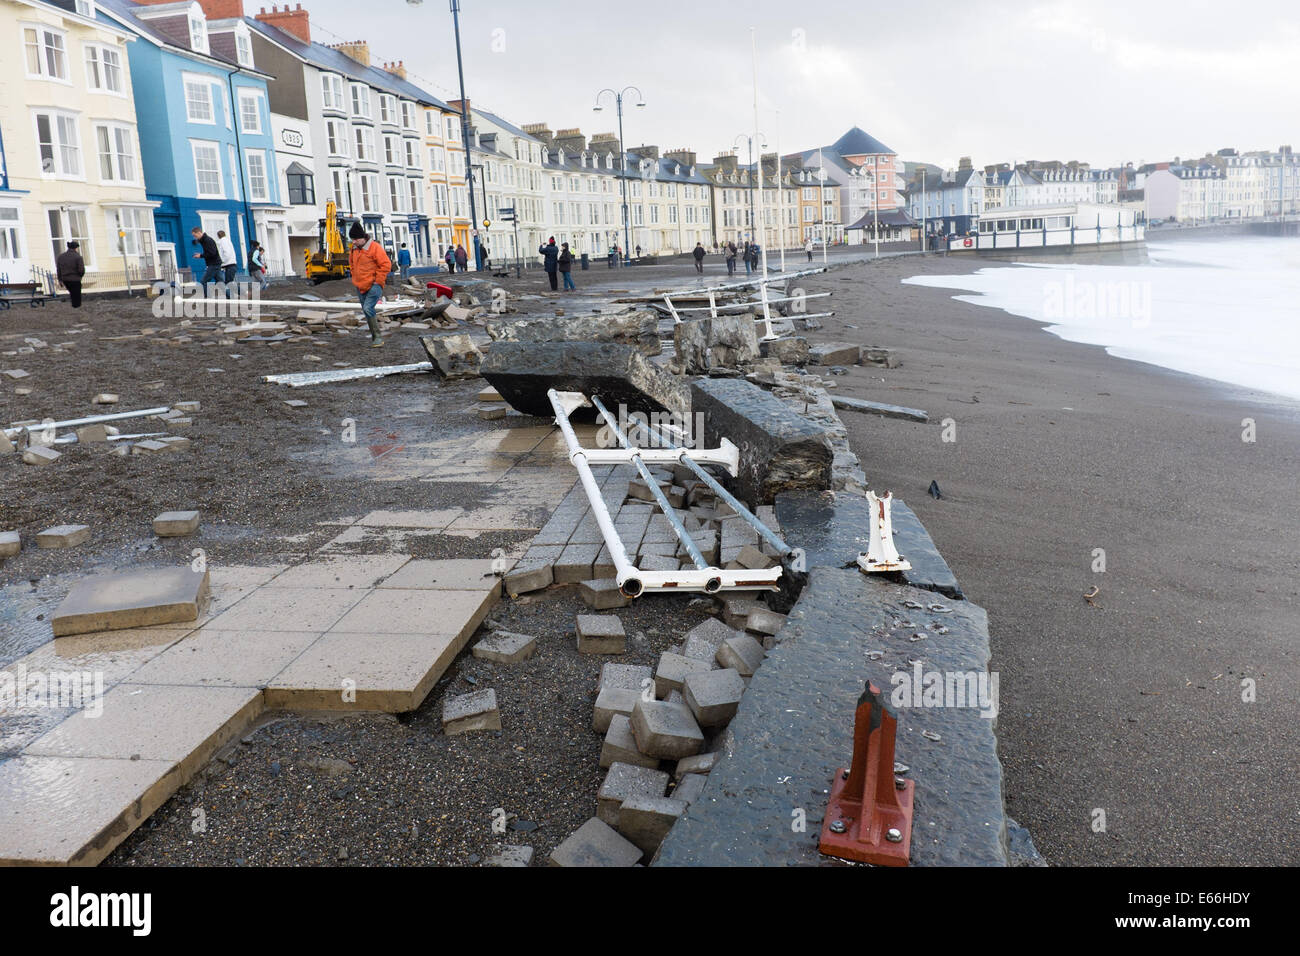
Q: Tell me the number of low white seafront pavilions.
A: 1